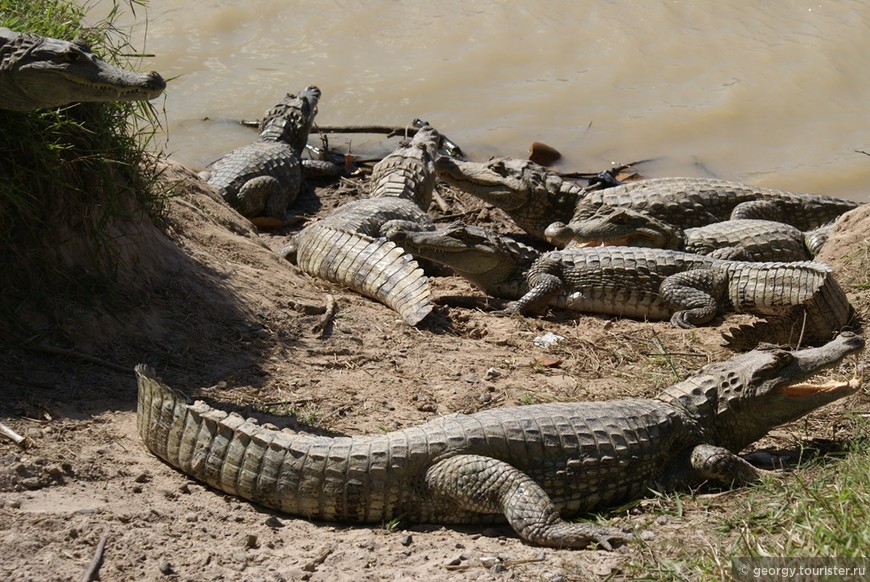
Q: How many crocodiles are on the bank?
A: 7